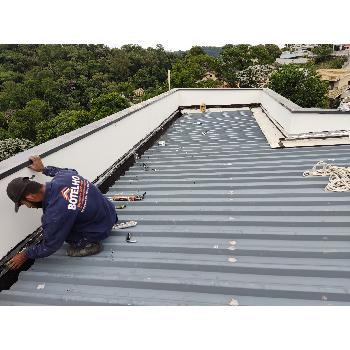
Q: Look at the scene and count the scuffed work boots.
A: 1